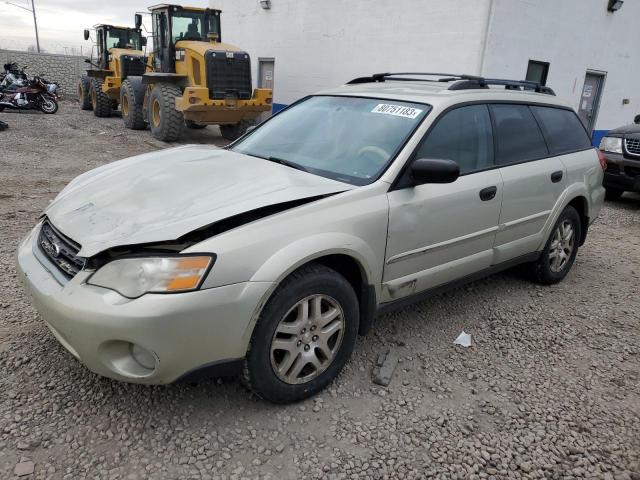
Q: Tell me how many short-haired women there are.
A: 0